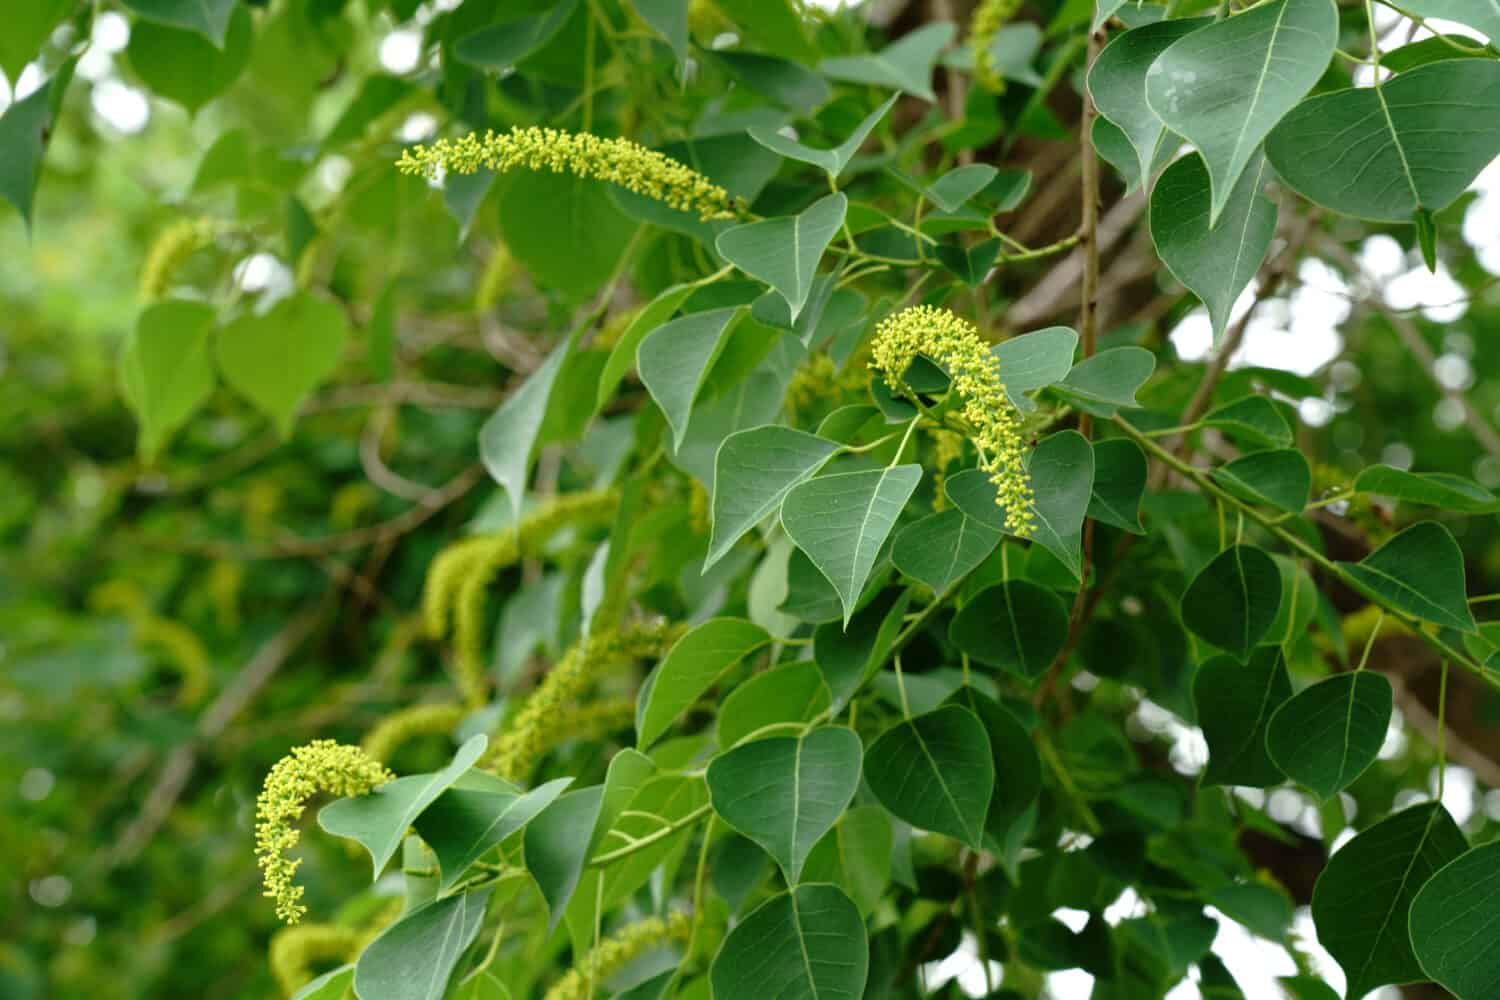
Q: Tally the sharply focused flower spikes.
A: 3